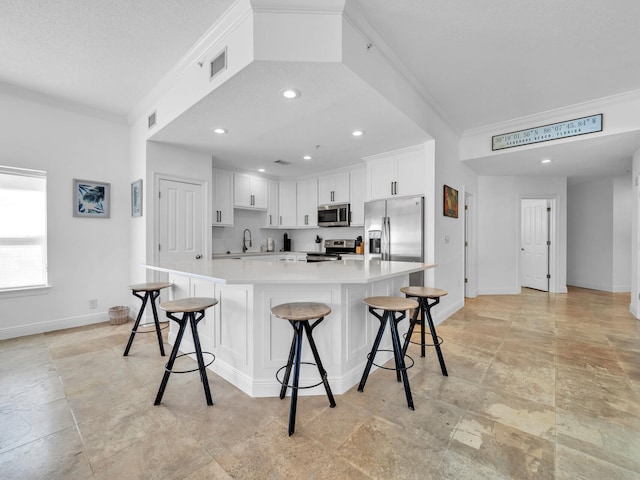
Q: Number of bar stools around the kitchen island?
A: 5